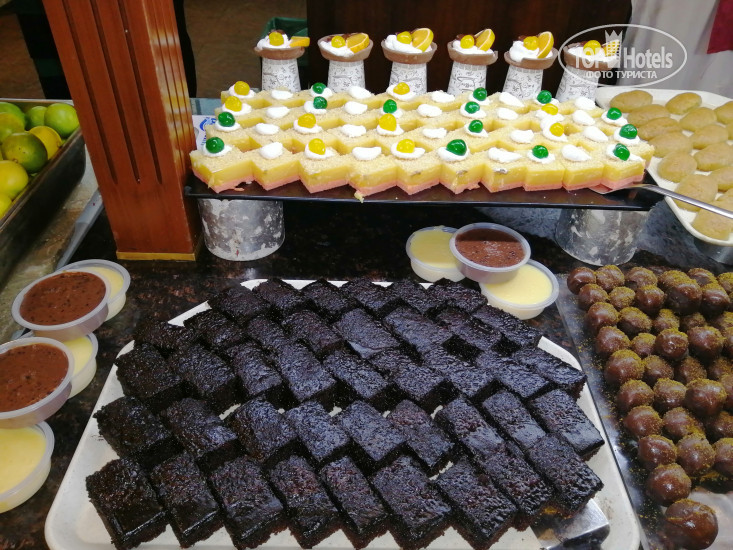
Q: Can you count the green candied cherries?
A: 14